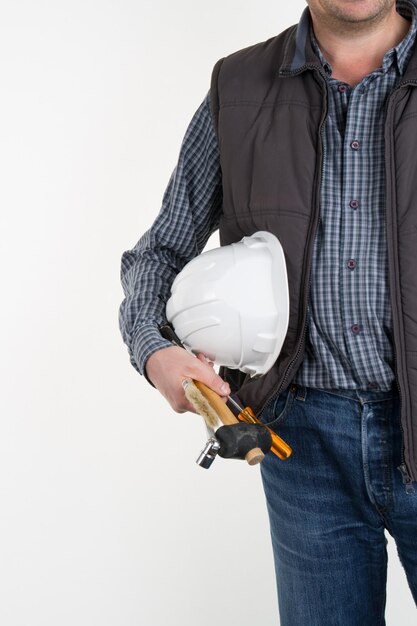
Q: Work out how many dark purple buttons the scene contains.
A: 5